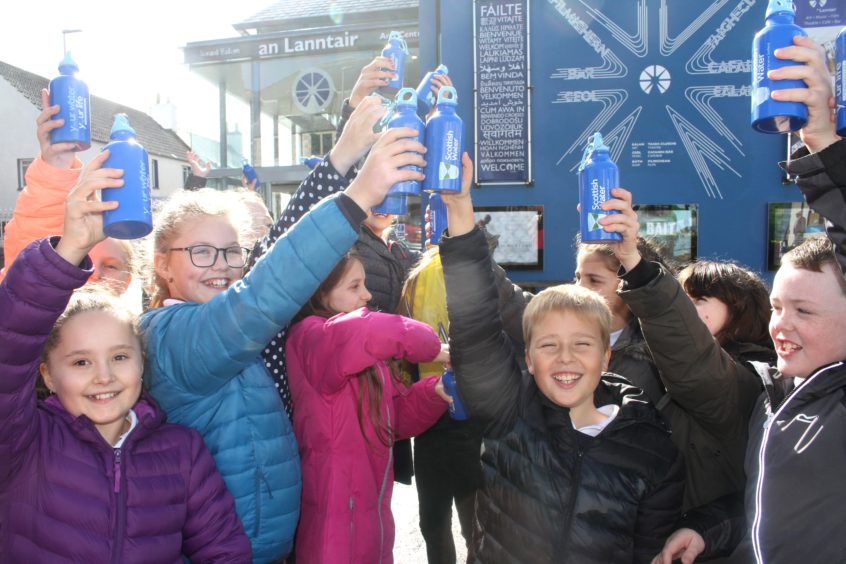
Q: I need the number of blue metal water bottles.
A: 14